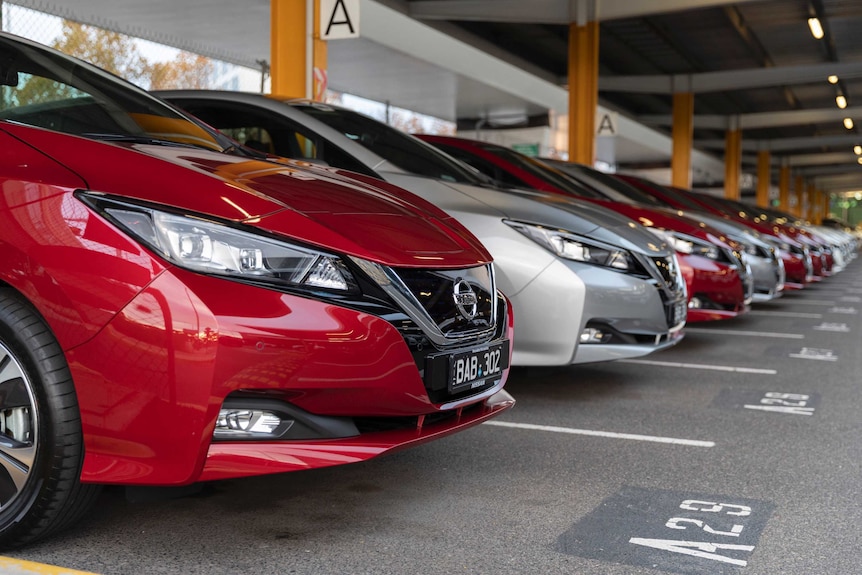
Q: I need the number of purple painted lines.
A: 0